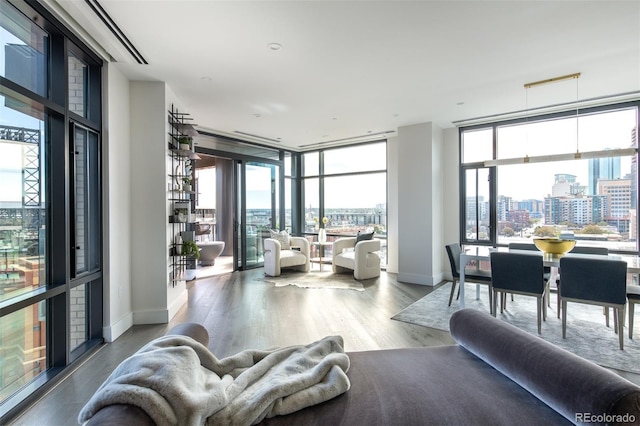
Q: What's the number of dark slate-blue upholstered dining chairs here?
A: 6